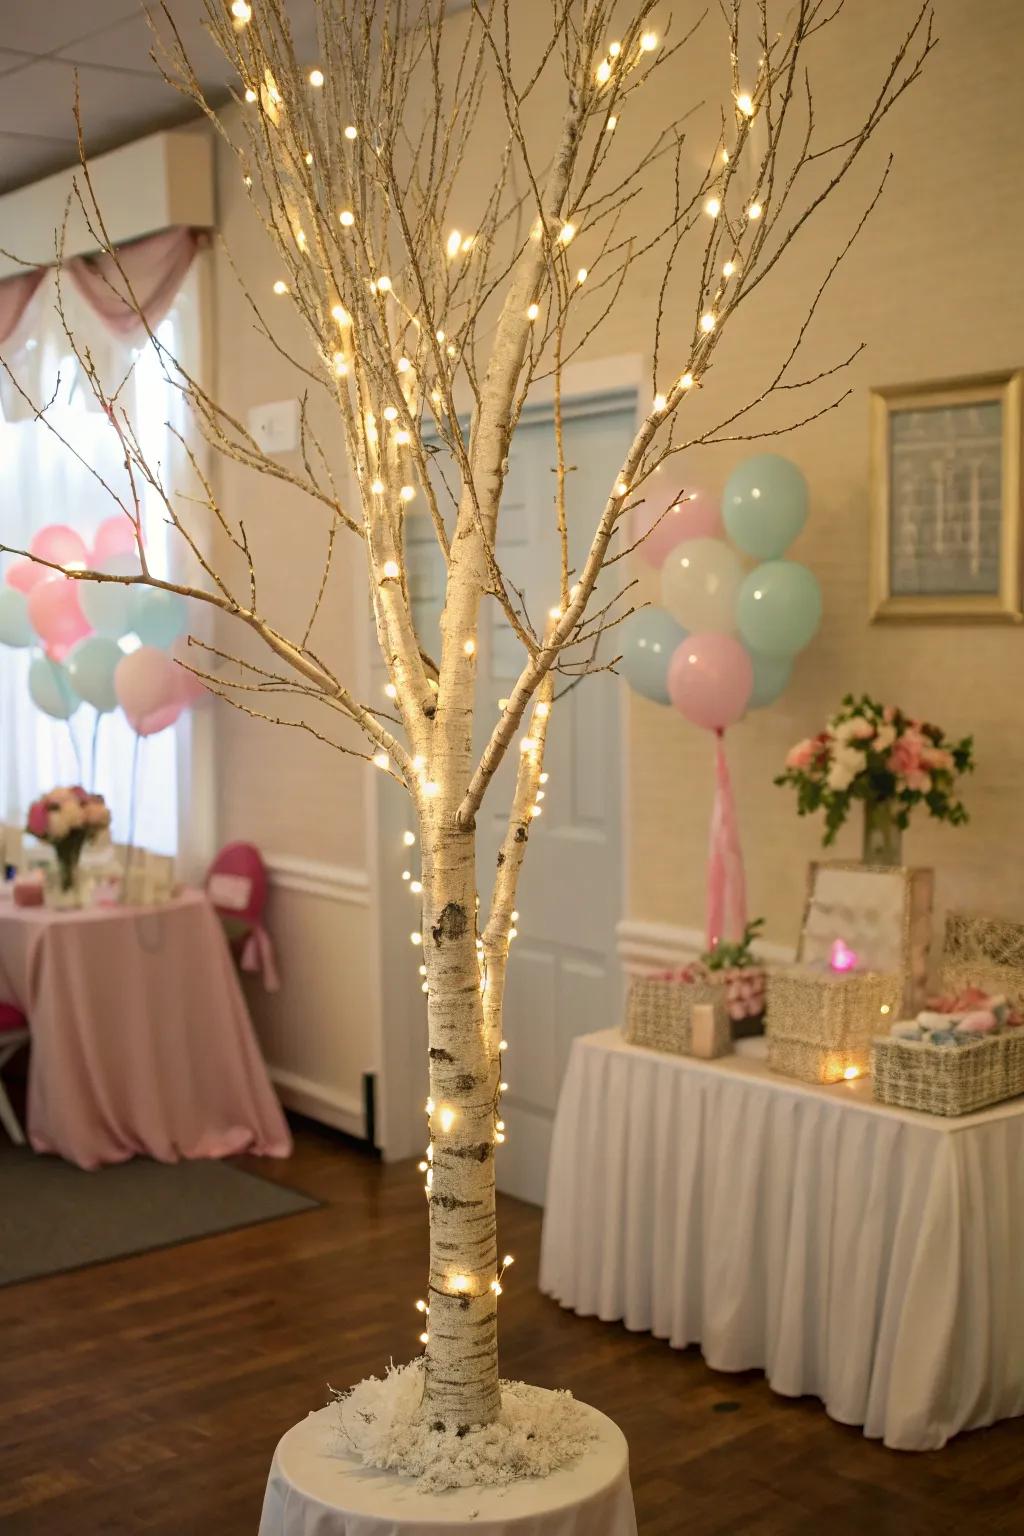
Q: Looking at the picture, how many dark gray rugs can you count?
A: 1